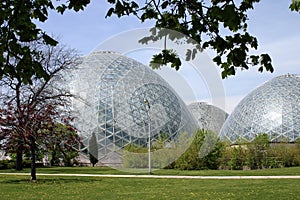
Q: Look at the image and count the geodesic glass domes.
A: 3